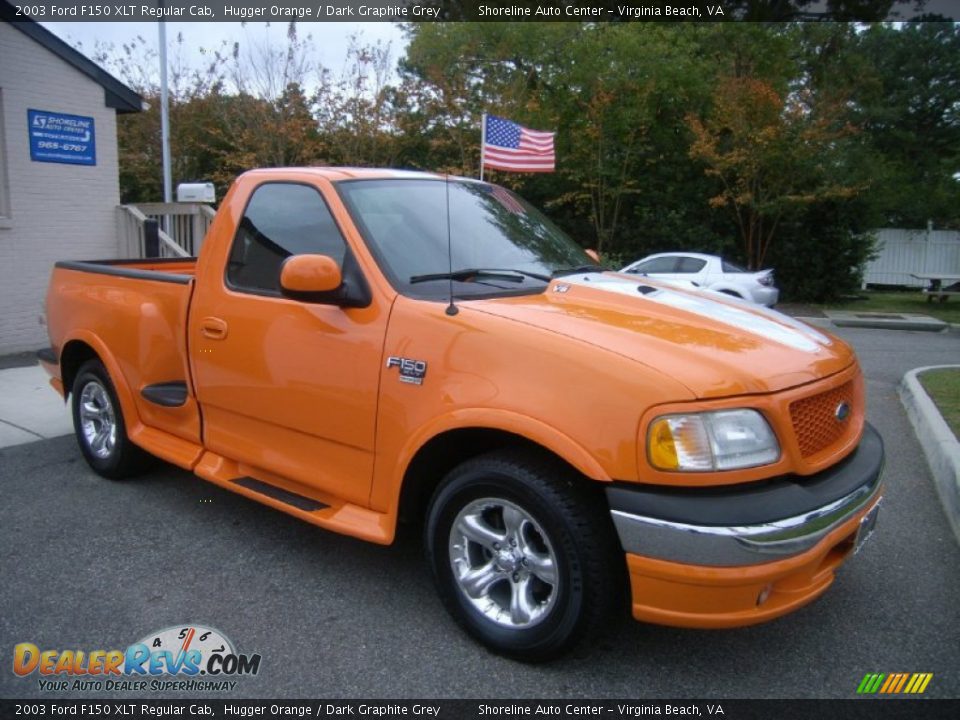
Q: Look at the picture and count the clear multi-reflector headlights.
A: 1